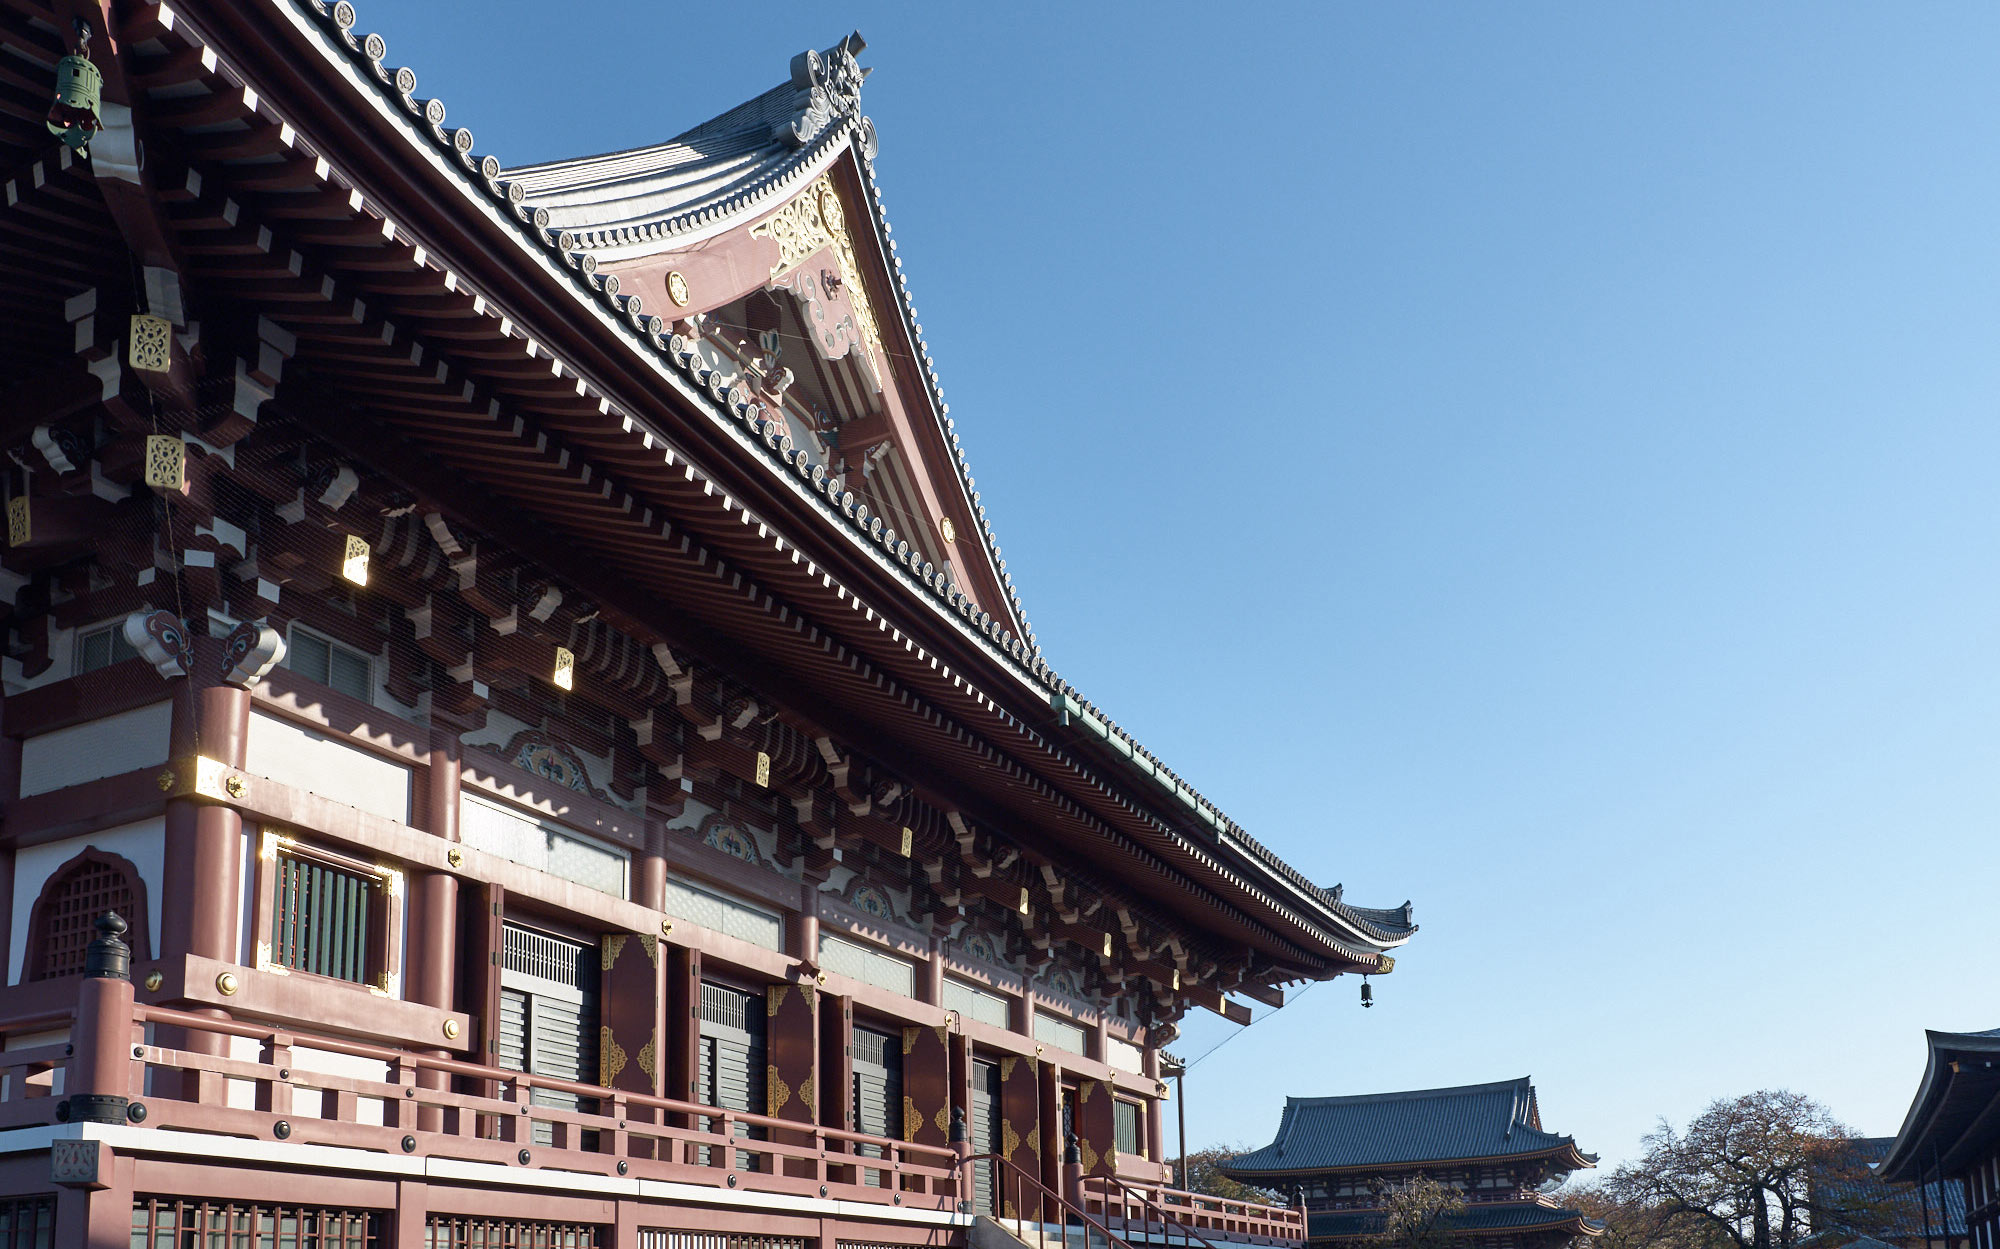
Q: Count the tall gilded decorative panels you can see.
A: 5